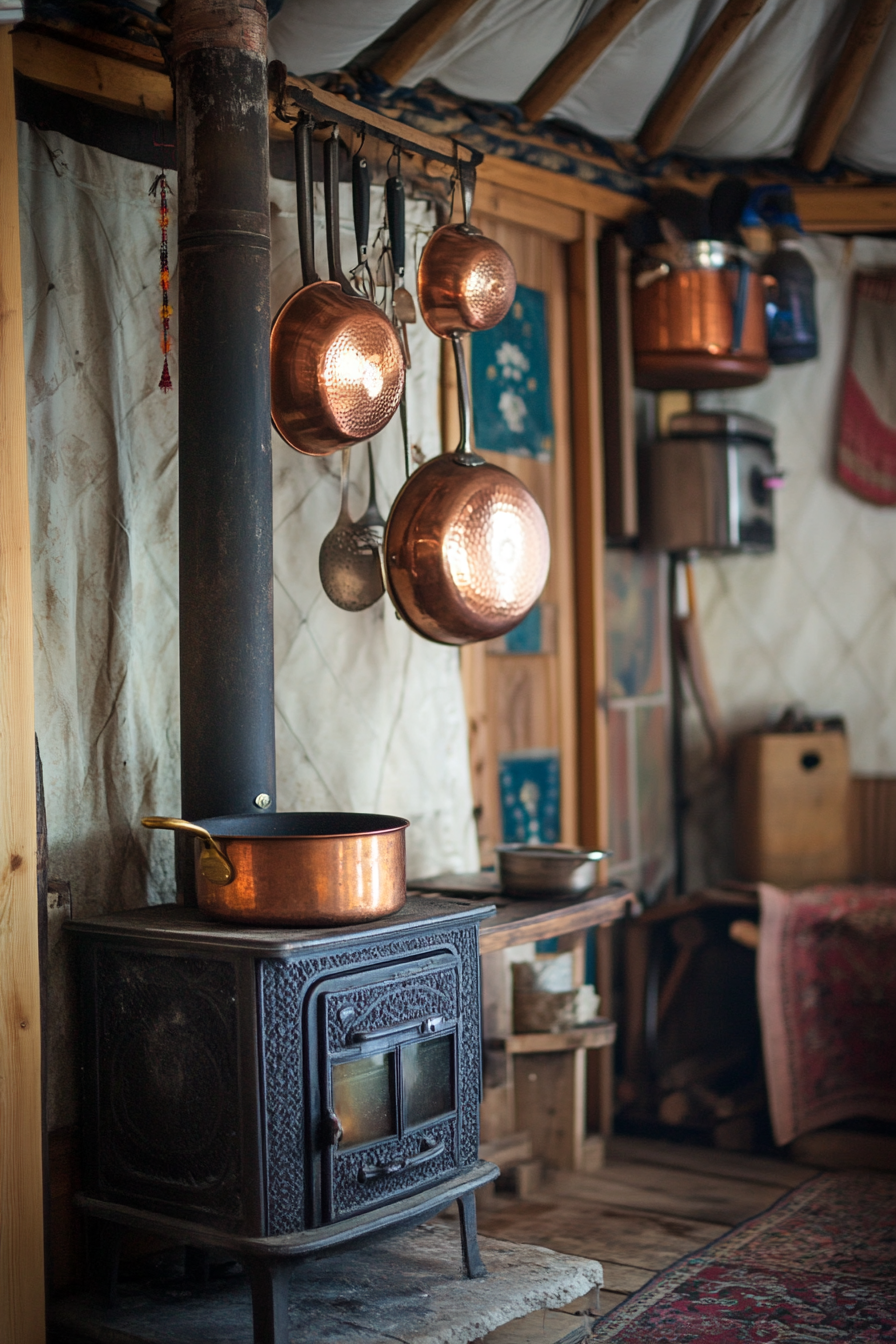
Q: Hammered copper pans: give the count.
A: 3